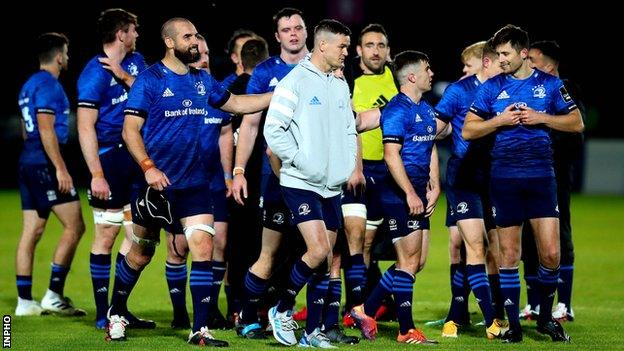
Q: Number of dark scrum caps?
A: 1